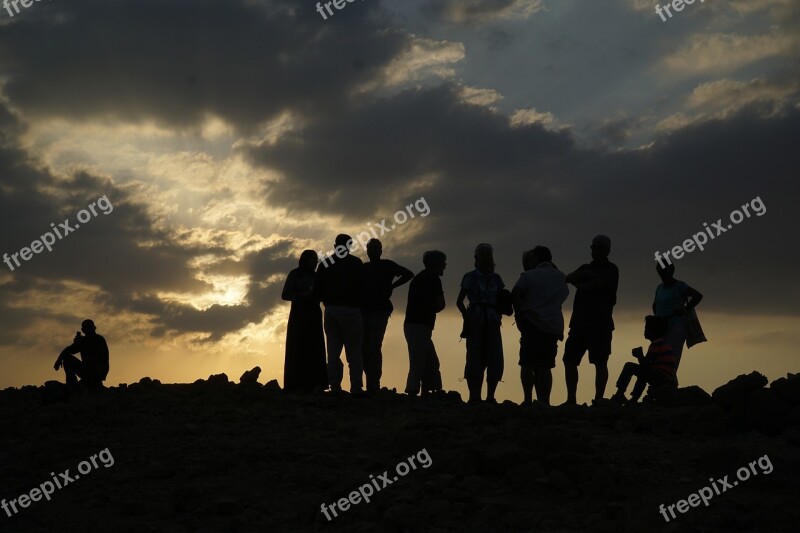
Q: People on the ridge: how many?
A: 11